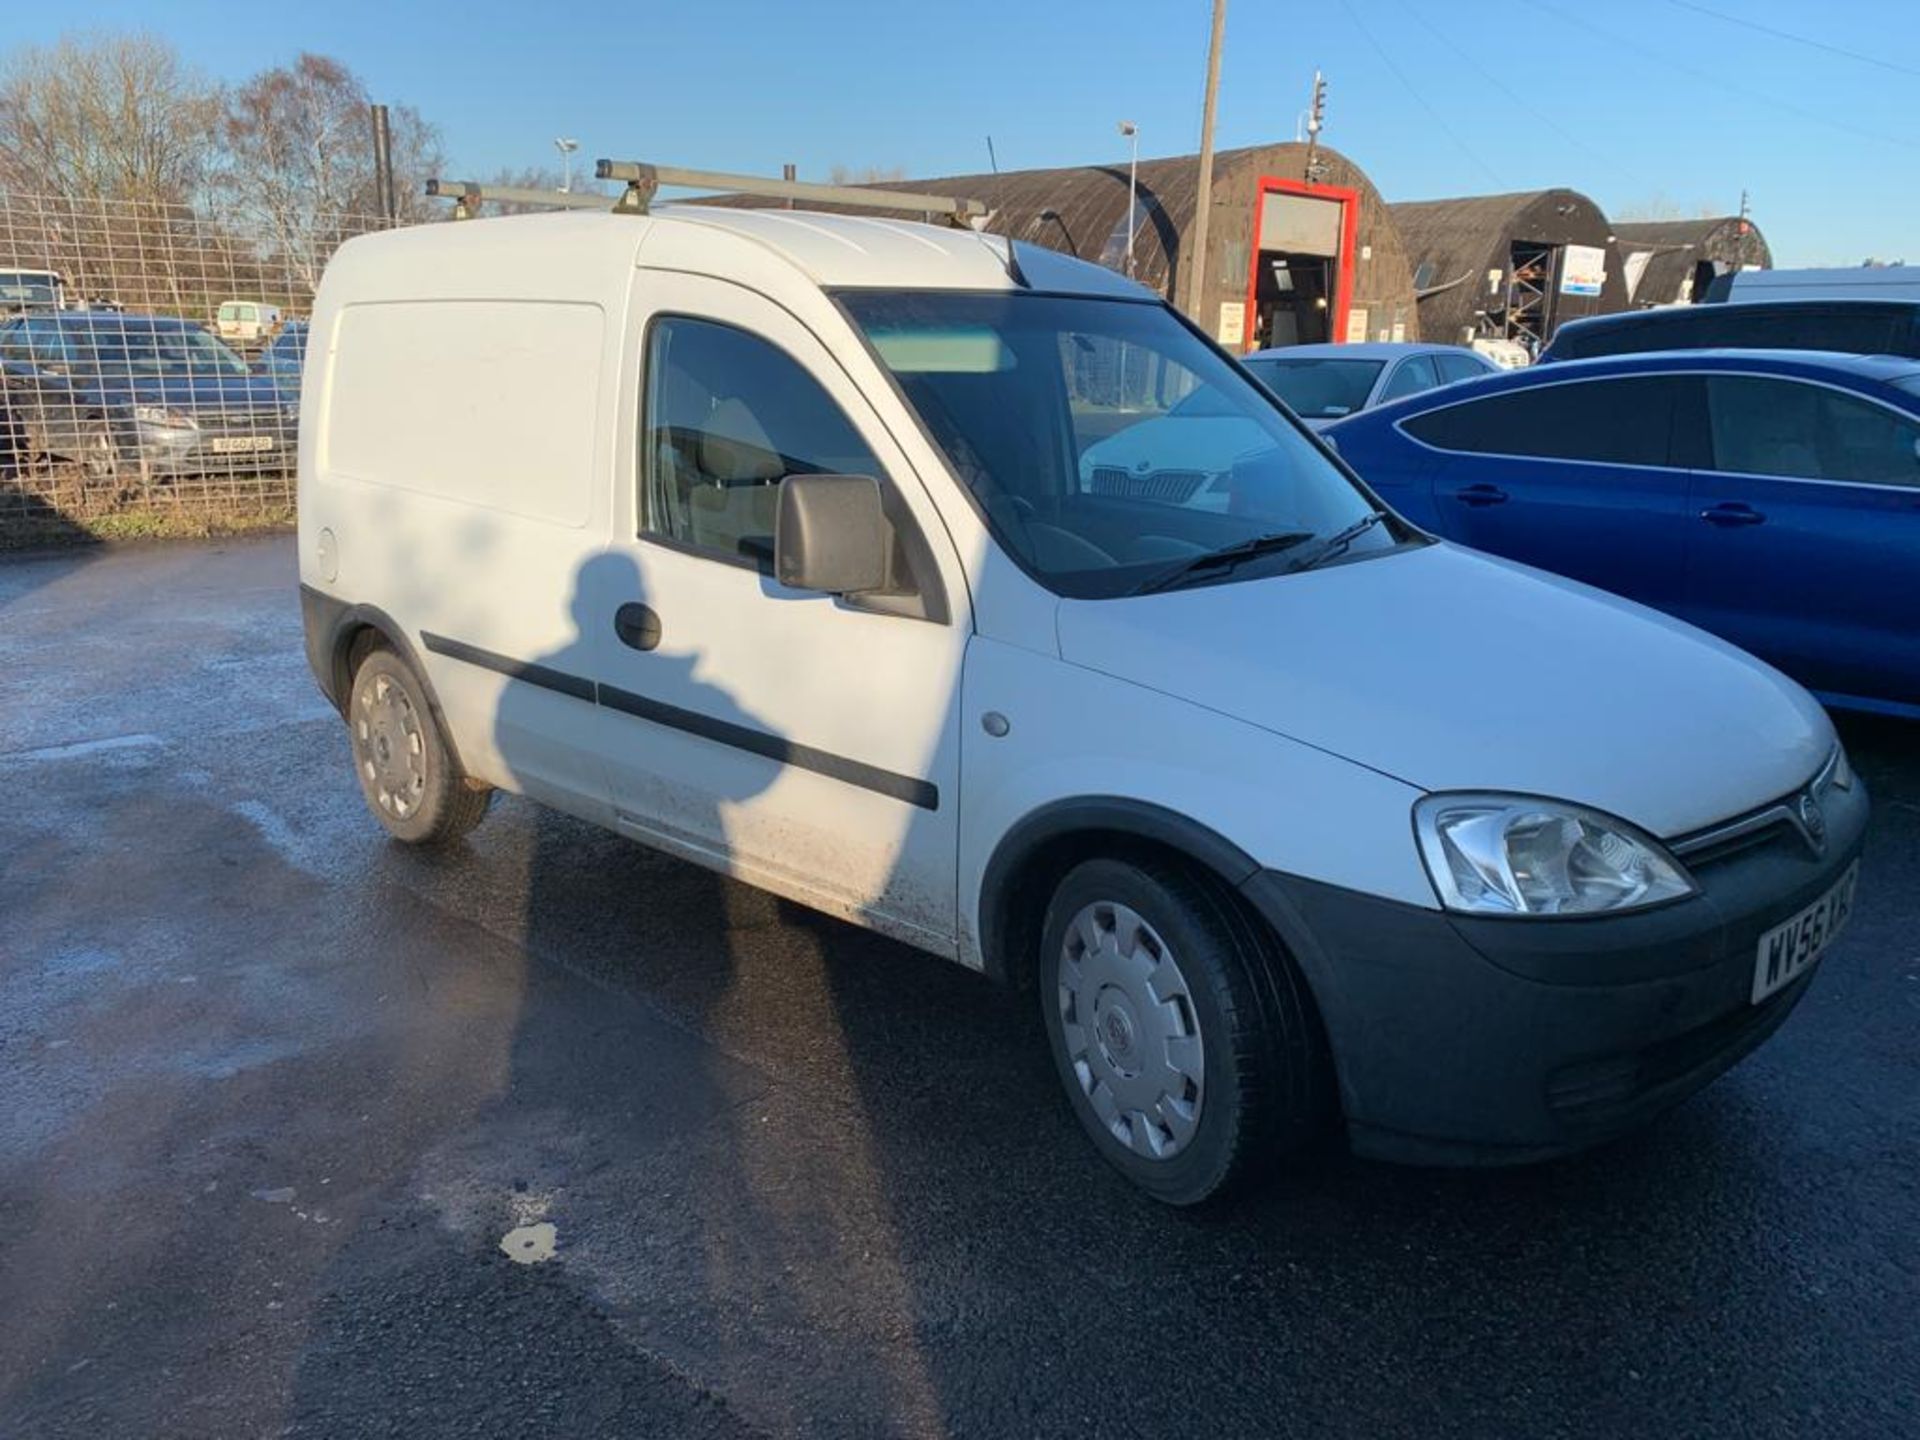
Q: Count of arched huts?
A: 3